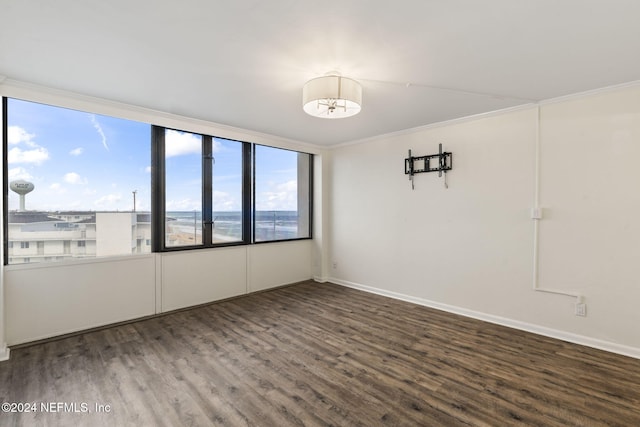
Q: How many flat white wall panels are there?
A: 3